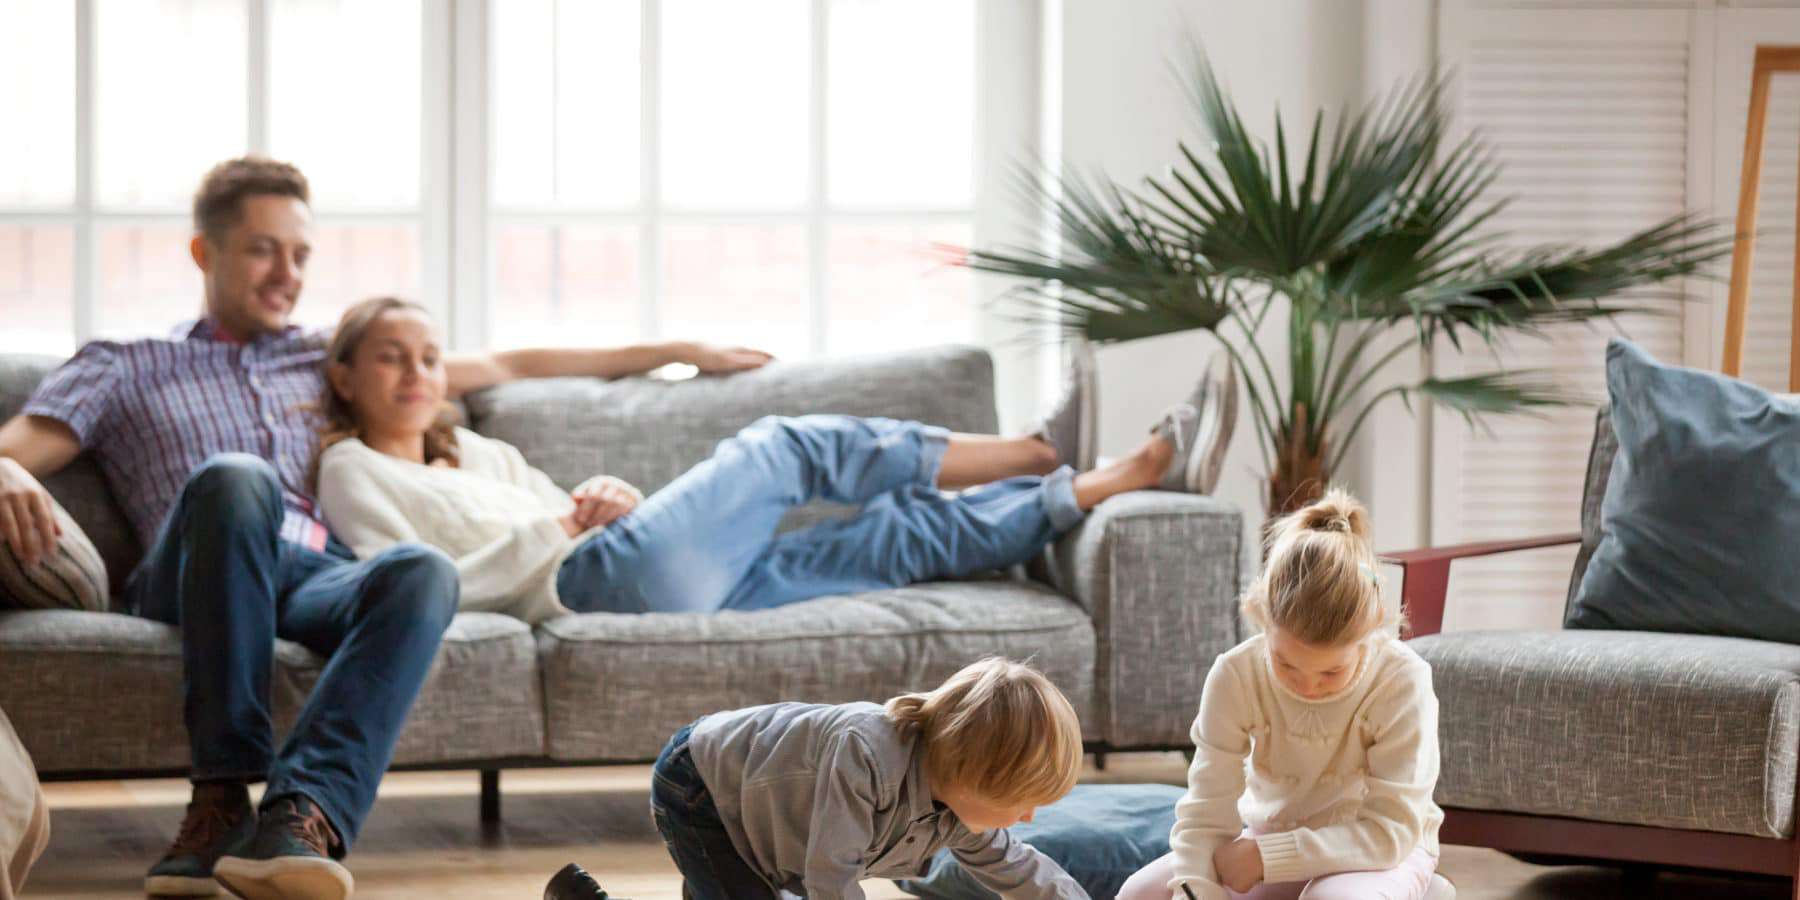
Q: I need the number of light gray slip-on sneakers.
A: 2